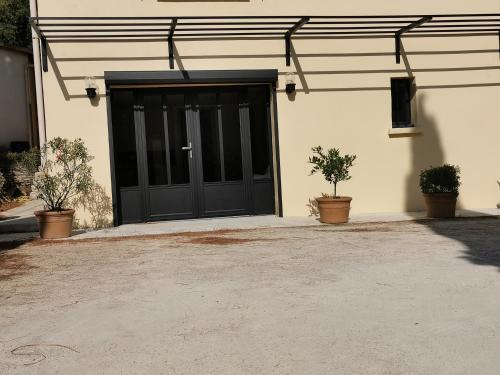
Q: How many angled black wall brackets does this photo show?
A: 4